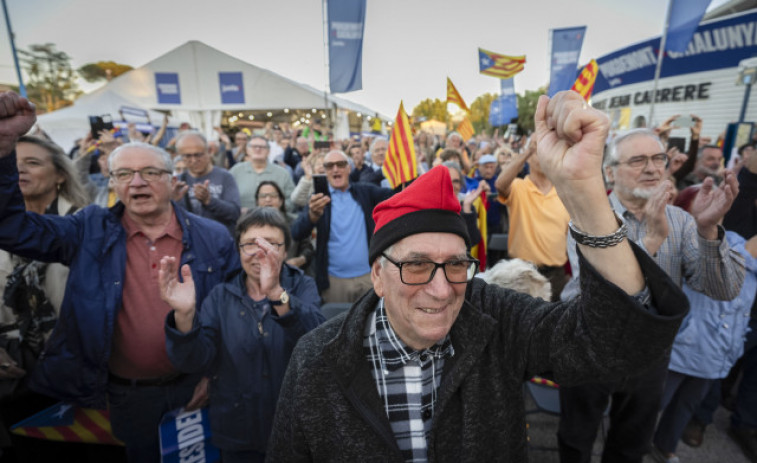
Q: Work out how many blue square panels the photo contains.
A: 2